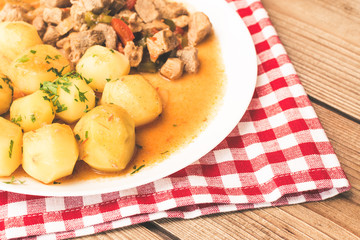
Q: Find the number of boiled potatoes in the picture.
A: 10